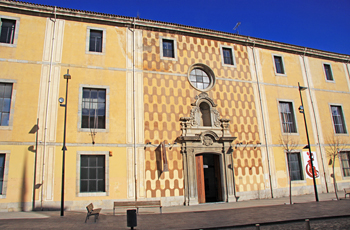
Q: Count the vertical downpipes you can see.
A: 4